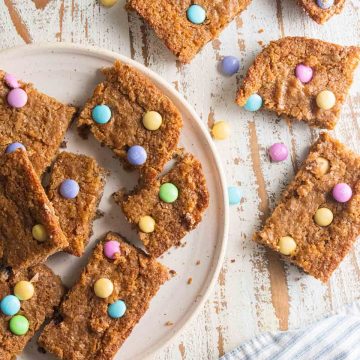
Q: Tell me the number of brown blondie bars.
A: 11